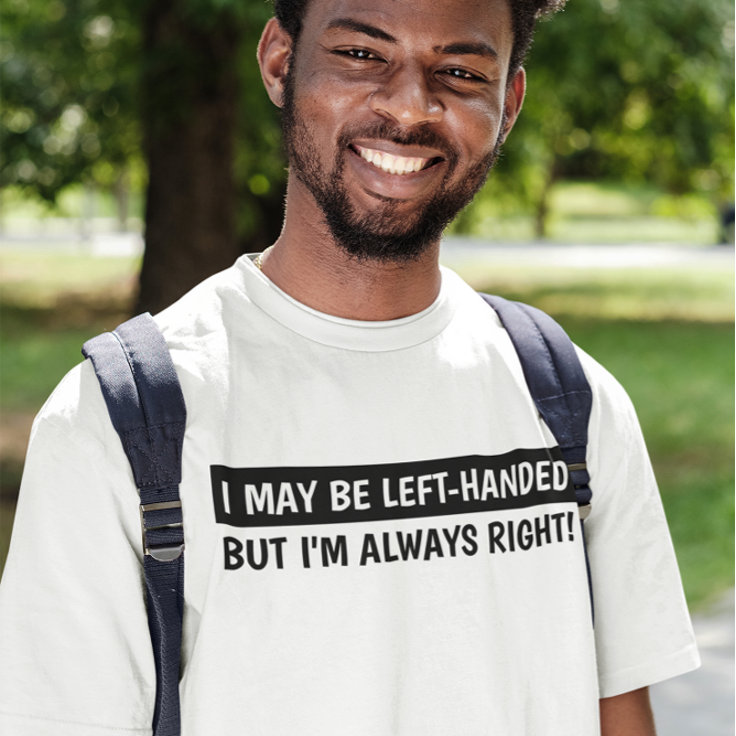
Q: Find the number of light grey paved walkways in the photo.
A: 2